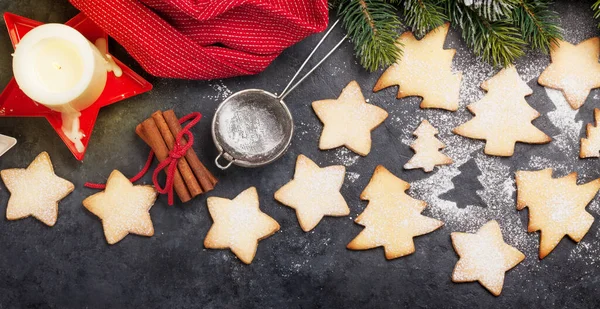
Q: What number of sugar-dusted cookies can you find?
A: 13